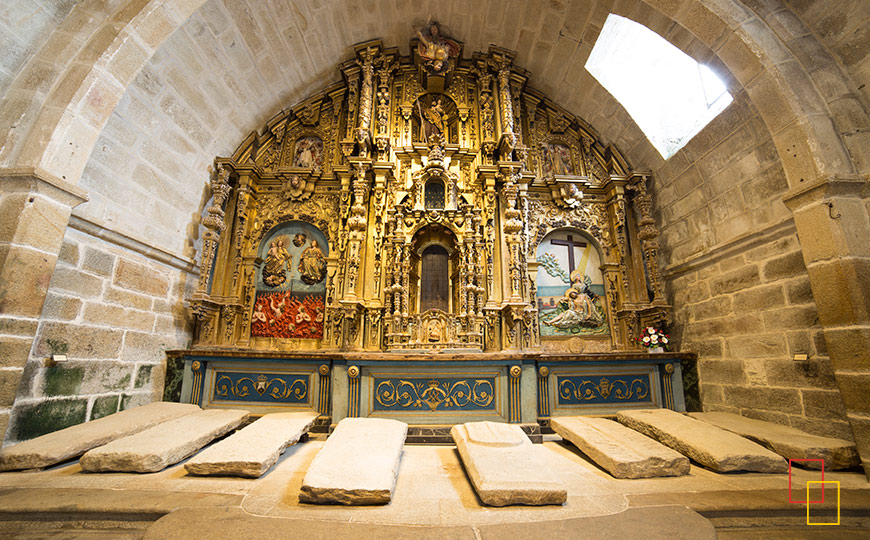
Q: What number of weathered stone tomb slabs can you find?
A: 8